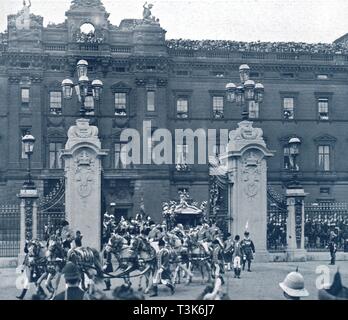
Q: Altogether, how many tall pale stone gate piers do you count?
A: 2